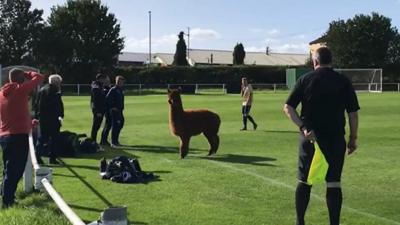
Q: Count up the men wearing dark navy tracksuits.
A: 3